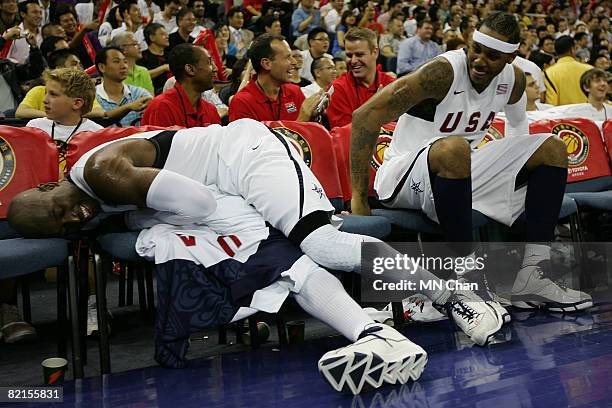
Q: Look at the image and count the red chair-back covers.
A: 7